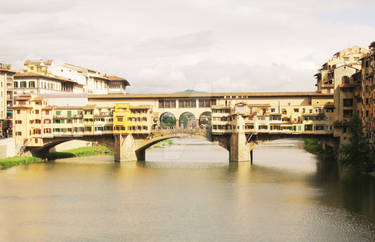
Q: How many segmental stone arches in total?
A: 3